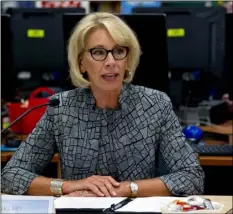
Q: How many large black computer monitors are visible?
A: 3